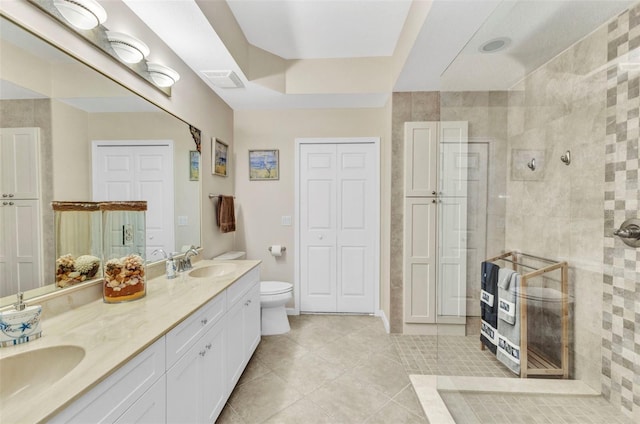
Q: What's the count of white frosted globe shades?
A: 3